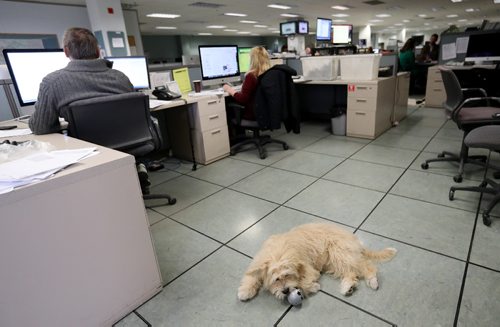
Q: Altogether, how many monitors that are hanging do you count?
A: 4